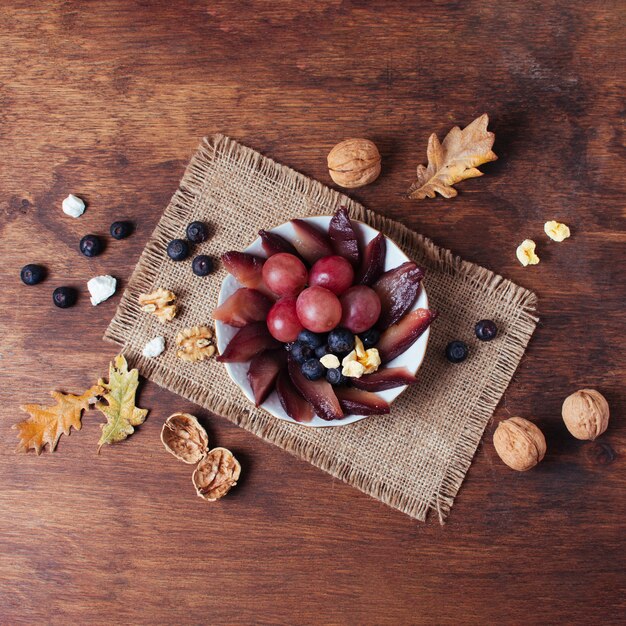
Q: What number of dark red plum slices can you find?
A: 14